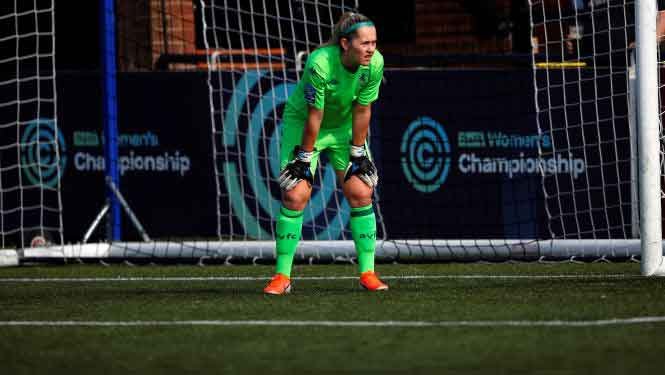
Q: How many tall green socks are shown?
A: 2